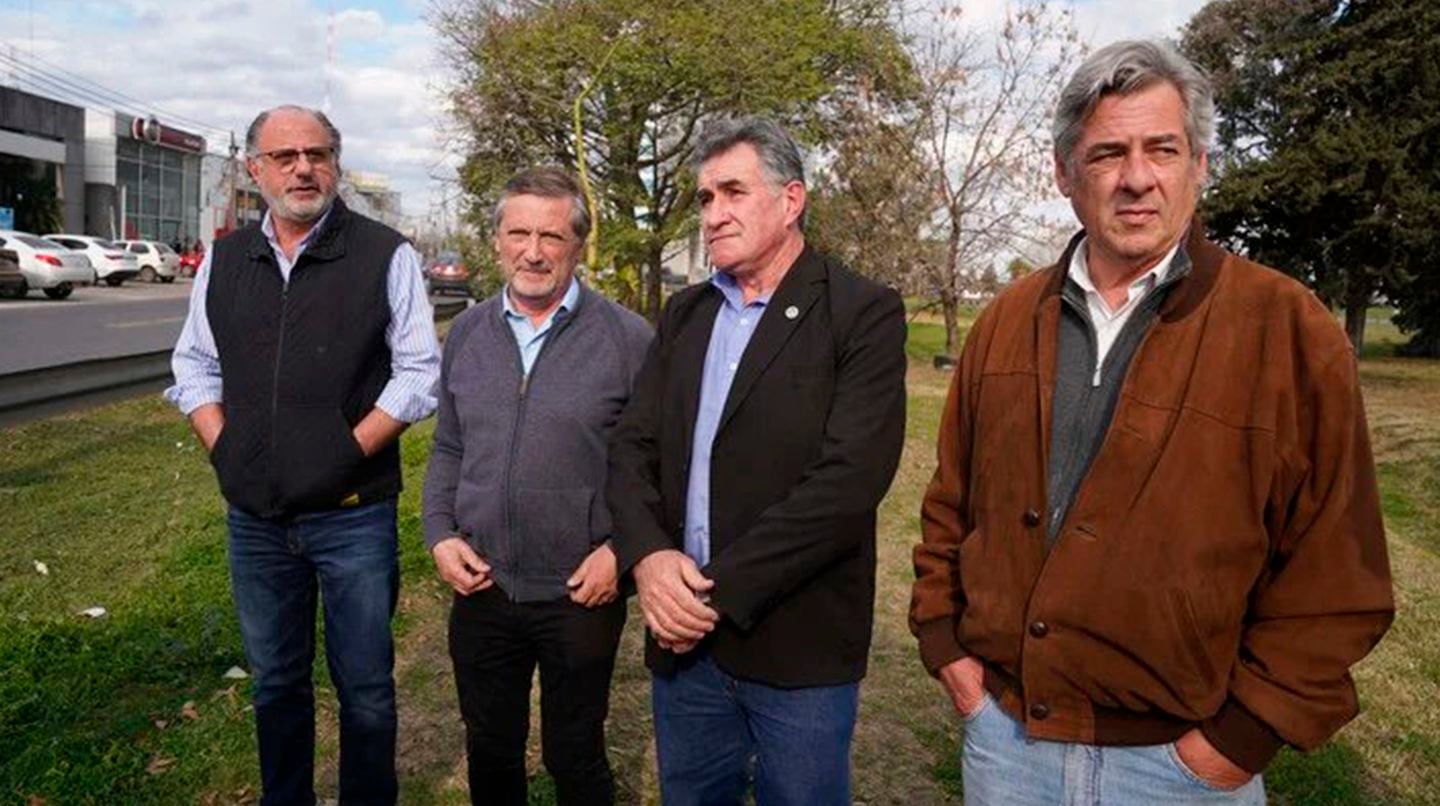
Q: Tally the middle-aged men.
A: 4